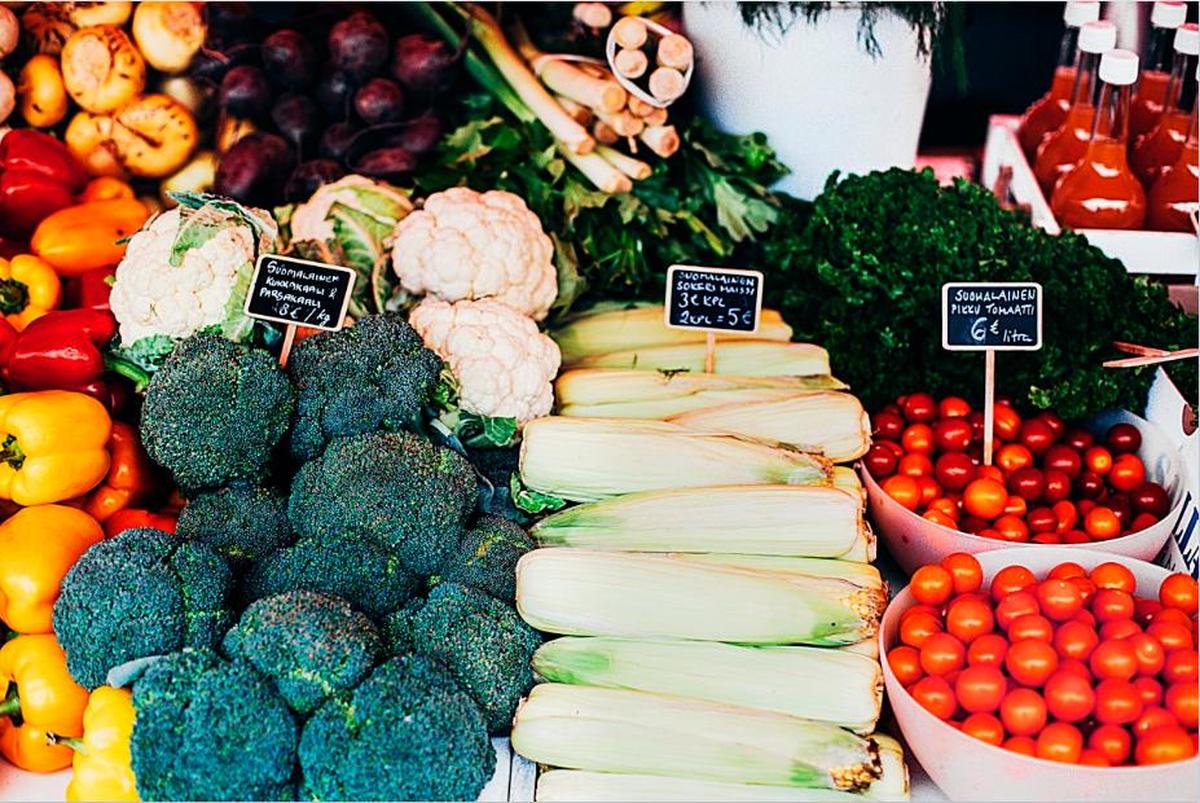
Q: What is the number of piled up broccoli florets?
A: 11